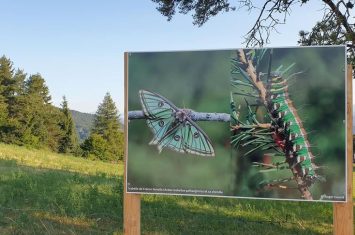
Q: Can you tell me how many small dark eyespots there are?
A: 4